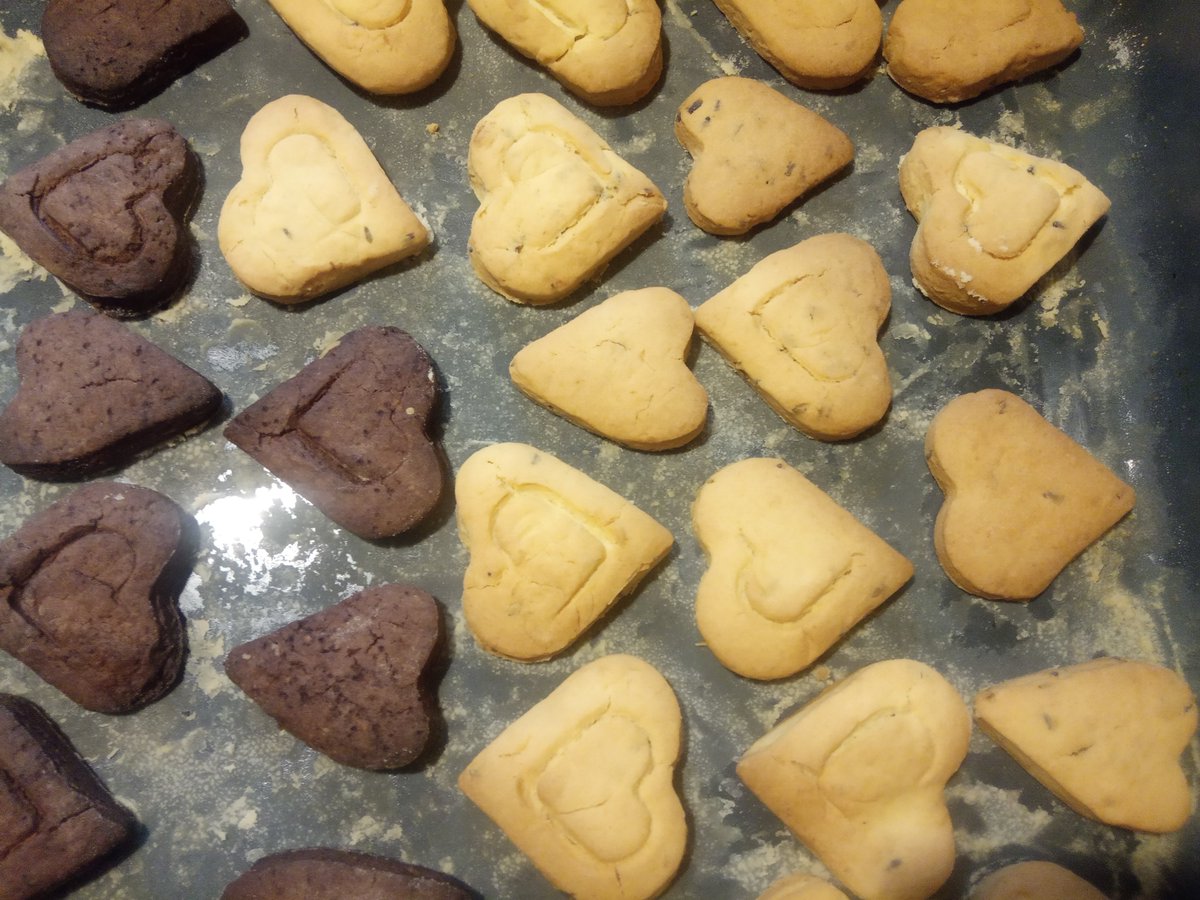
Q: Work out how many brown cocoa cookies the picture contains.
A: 8